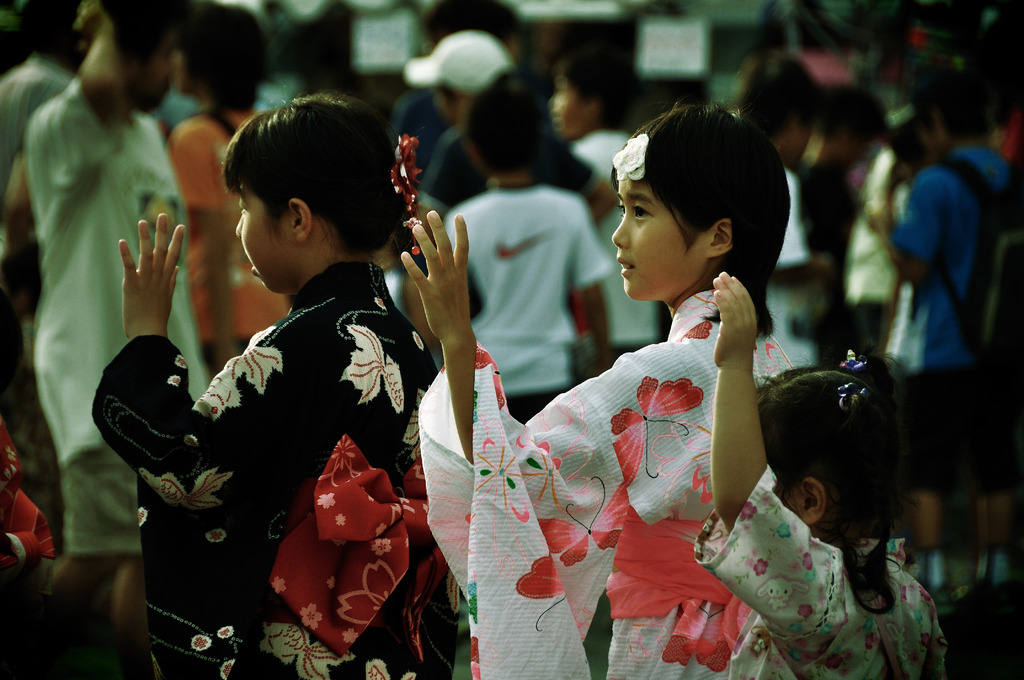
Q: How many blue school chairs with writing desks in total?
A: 0